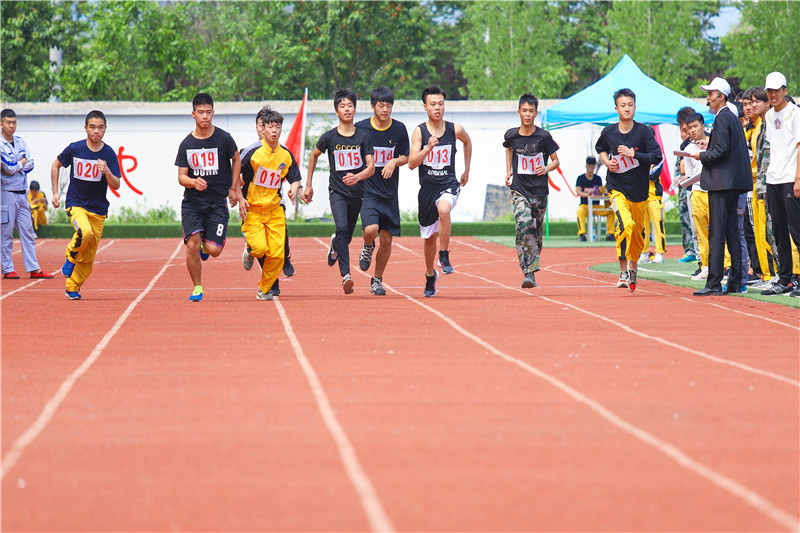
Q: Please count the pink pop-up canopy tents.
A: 0